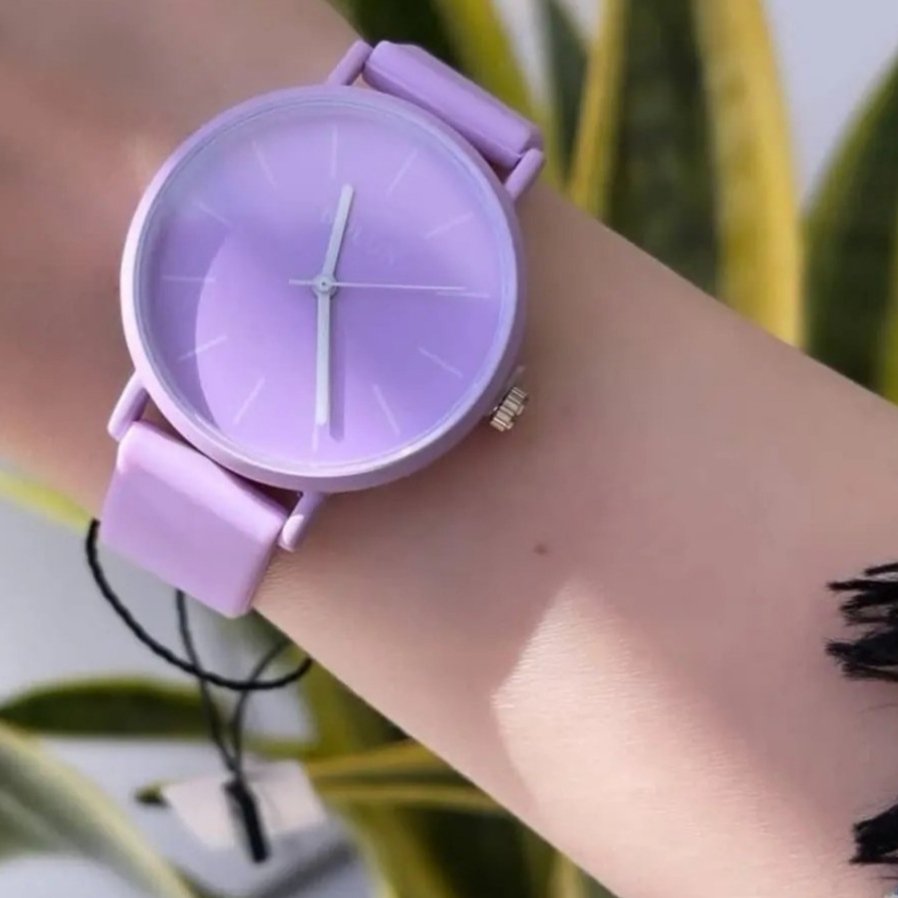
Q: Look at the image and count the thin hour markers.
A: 12